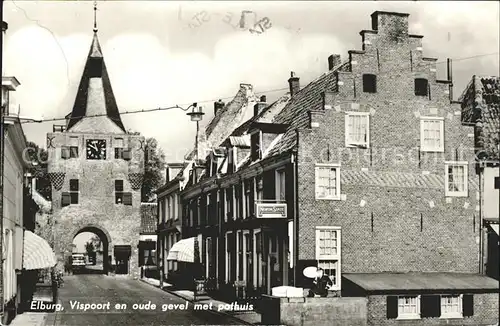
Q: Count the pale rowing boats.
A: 0